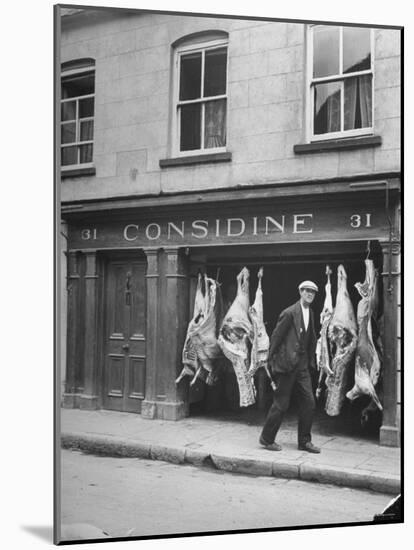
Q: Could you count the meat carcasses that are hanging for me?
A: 6